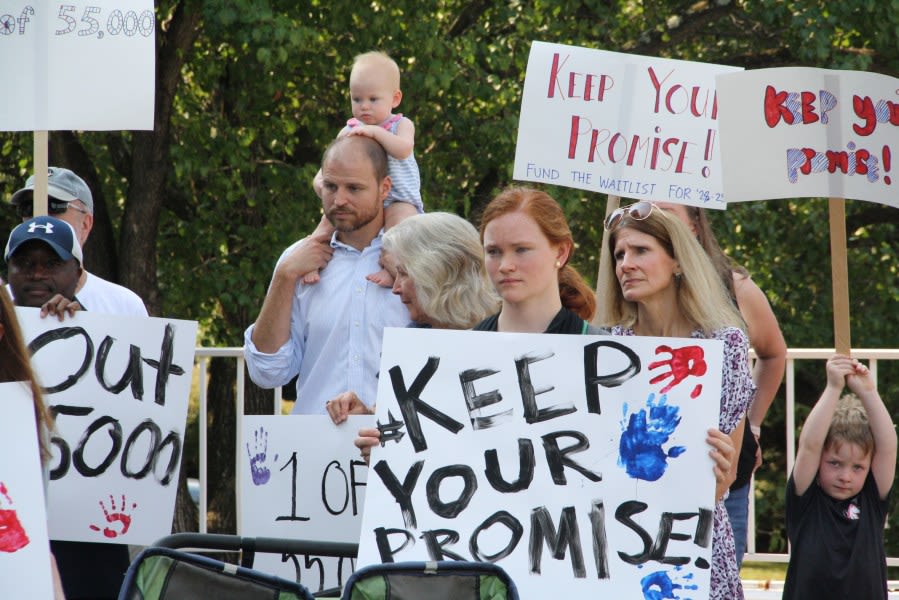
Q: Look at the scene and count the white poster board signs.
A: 7